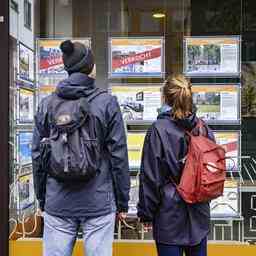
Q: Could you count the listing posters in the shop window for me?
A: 14